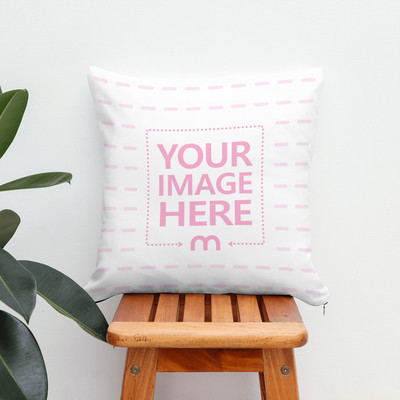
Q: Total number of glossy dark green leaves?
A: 6